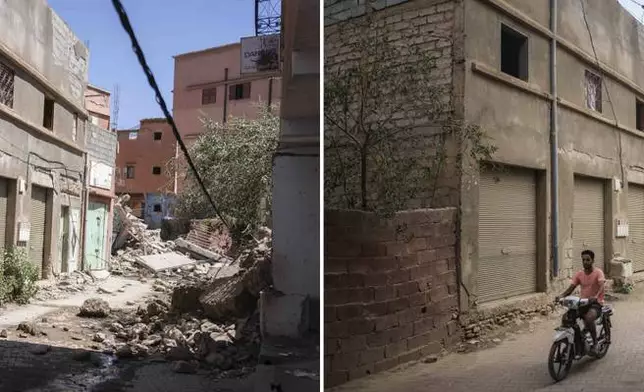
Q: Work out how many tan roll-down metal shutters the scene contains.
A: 5